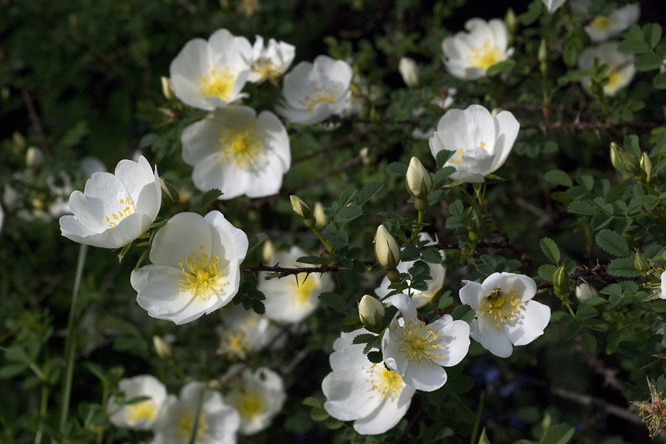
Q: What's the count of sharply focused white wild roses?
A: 6